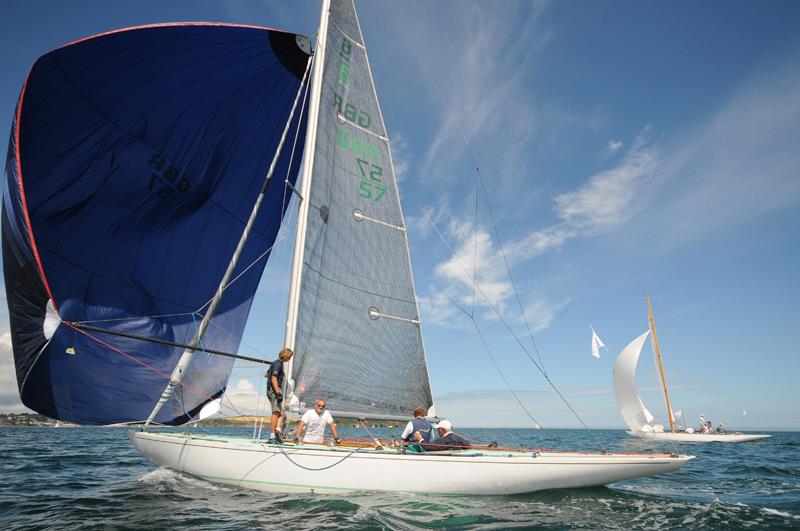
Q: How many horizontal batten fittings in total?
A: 4